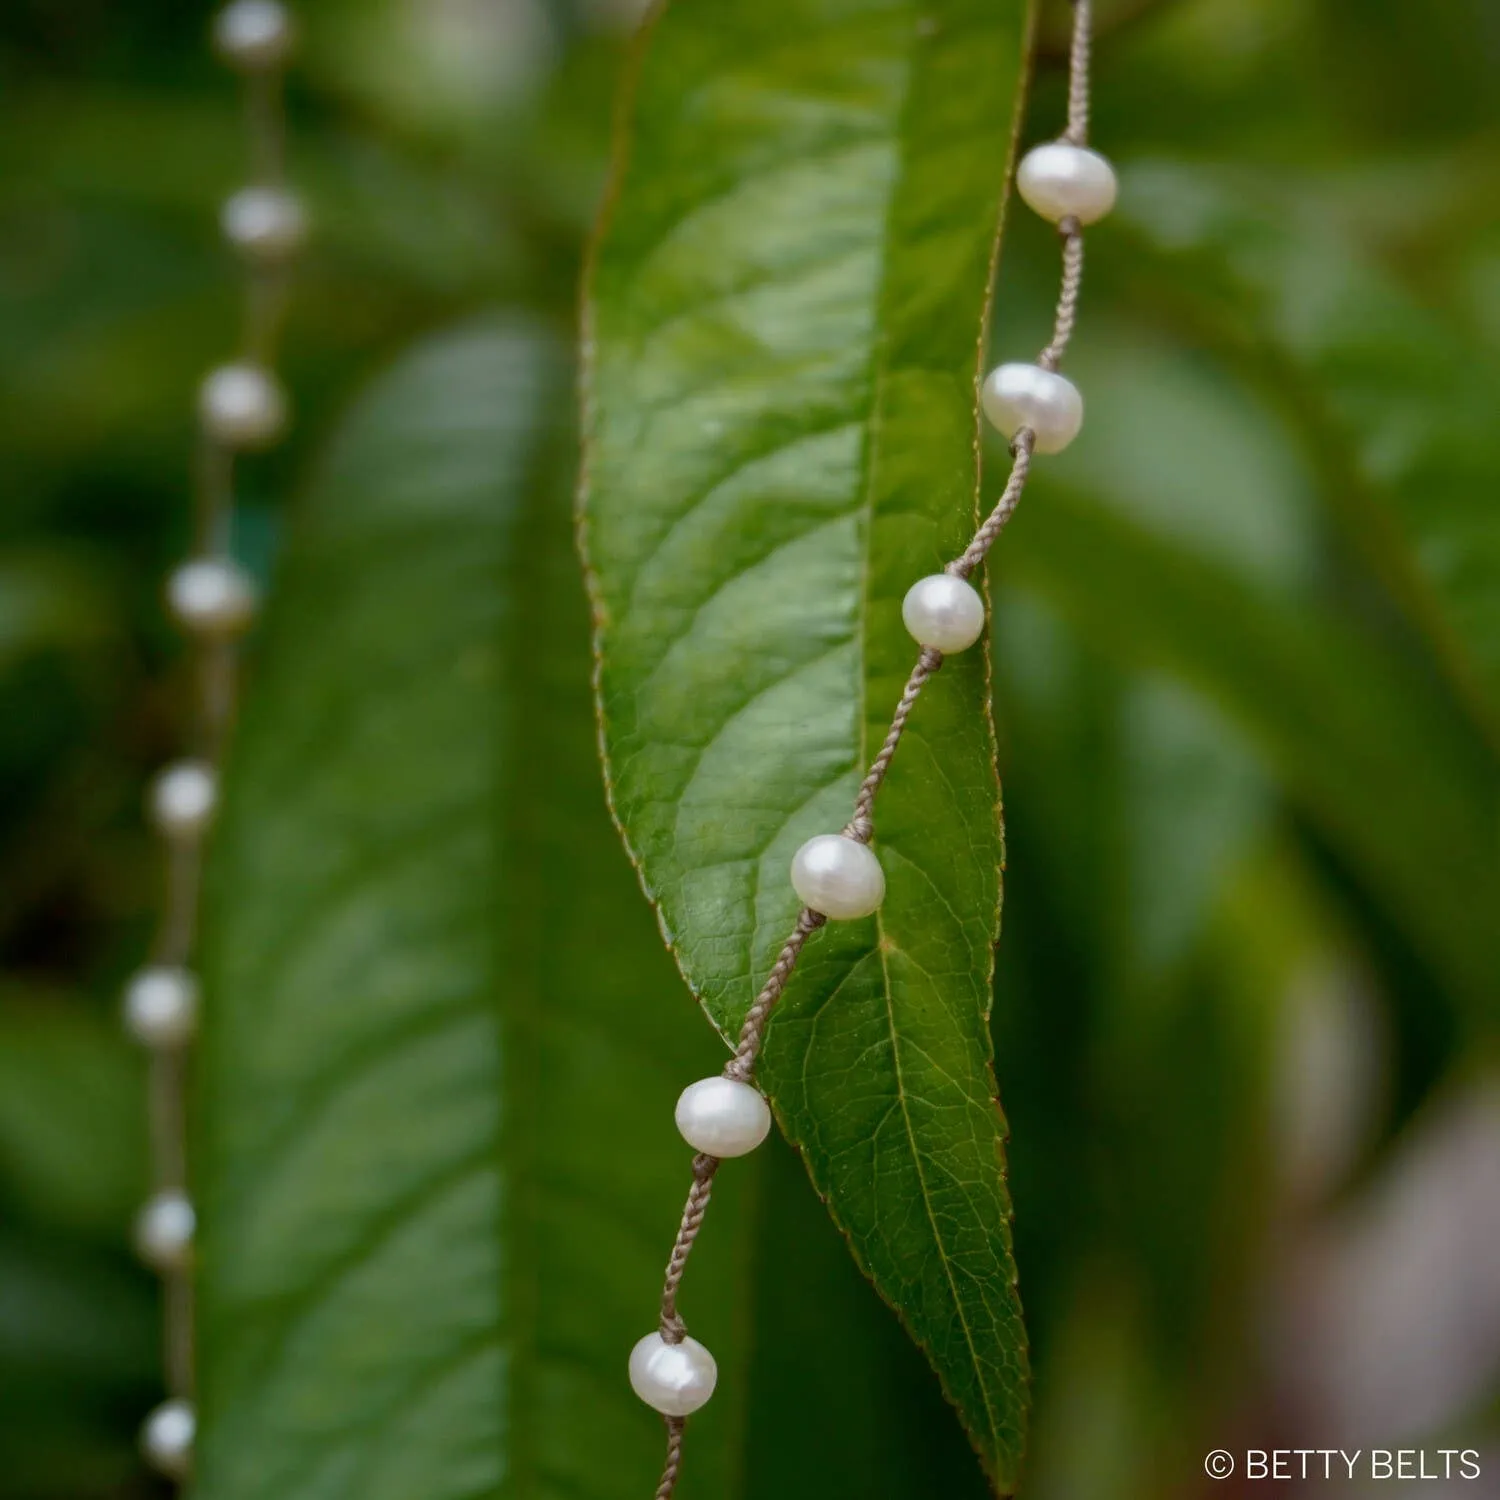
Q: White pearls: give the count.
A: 14